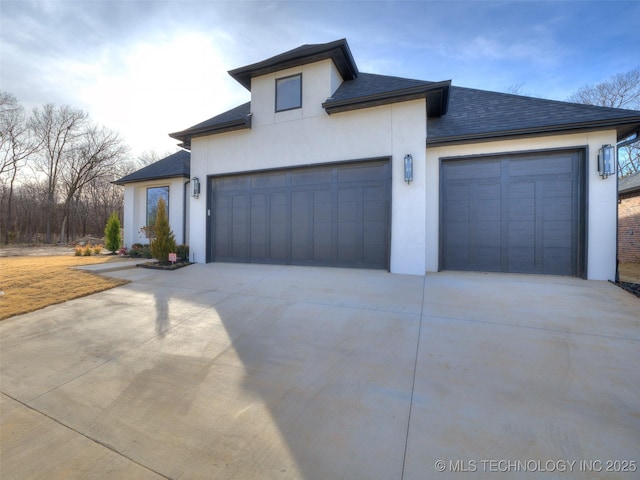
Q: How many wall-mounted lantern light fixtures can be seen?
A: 3